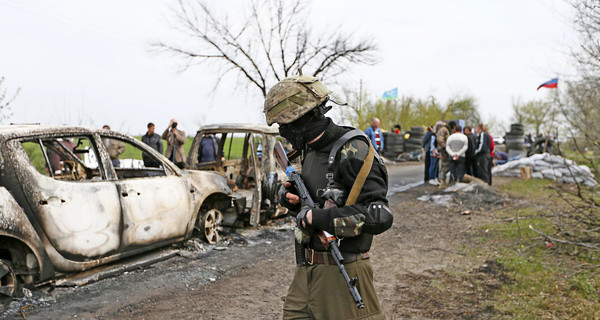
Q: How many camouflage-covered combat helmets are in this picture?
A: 1